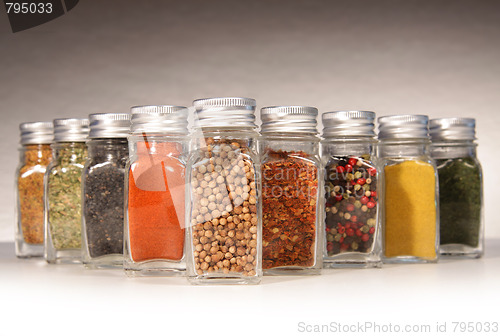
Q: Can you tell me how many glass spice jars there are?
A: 9